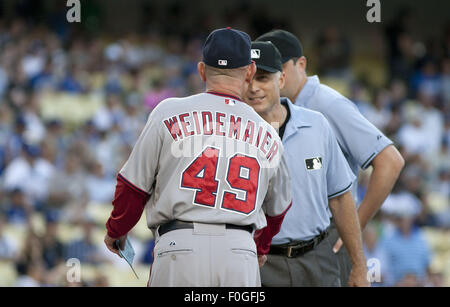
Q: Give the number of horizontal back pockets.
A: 2